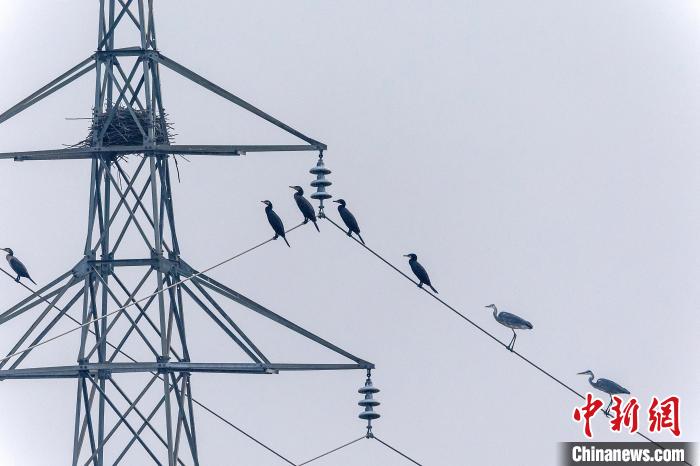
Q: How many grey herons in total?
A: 2